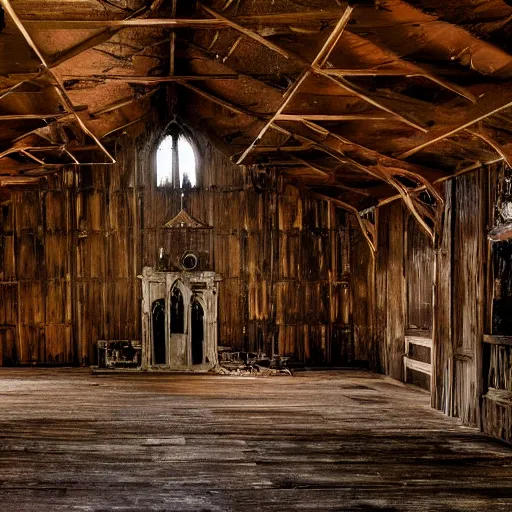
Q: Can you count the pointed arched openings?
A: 4